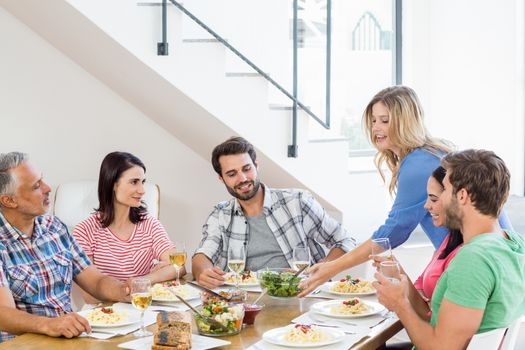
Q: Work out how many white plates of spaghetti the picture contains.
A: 6